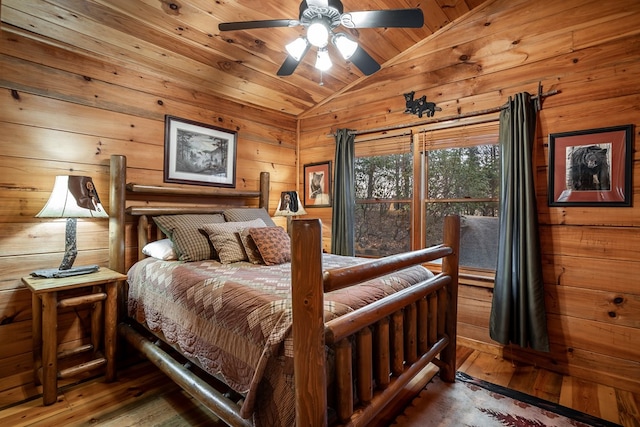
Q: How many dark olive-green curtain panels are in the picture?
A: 2